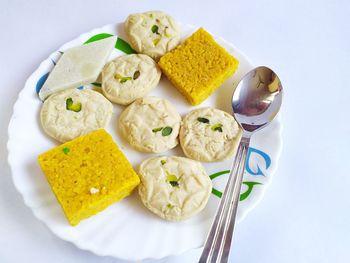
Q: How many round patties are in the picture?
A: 6